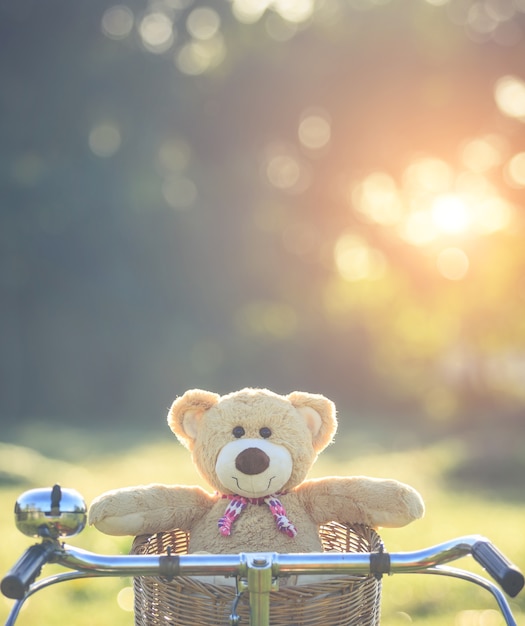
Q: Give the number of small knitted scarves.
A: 1